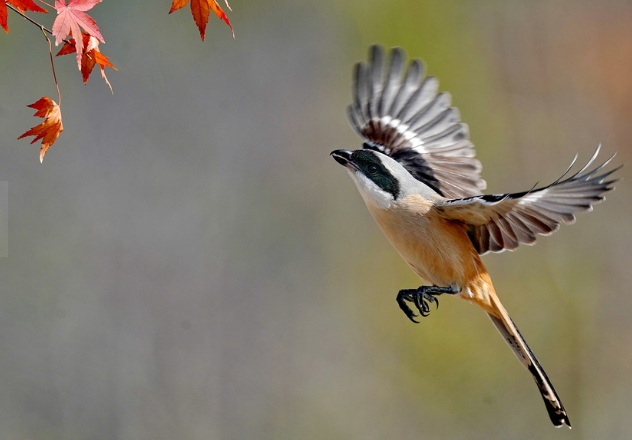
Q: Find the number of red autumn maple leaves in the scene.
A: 5